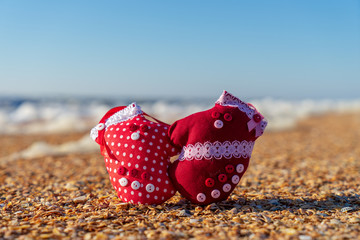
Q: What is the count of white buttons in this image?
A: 11